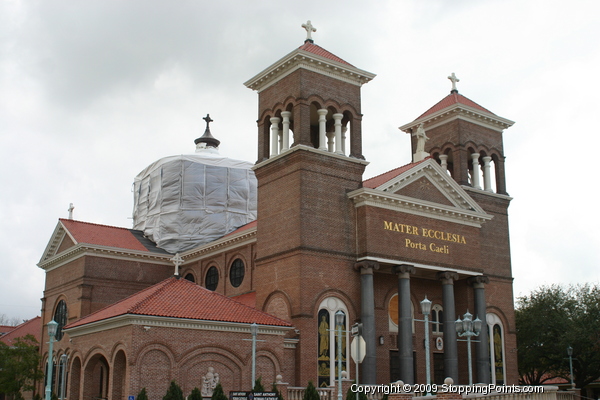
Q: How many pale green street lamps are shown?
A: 7